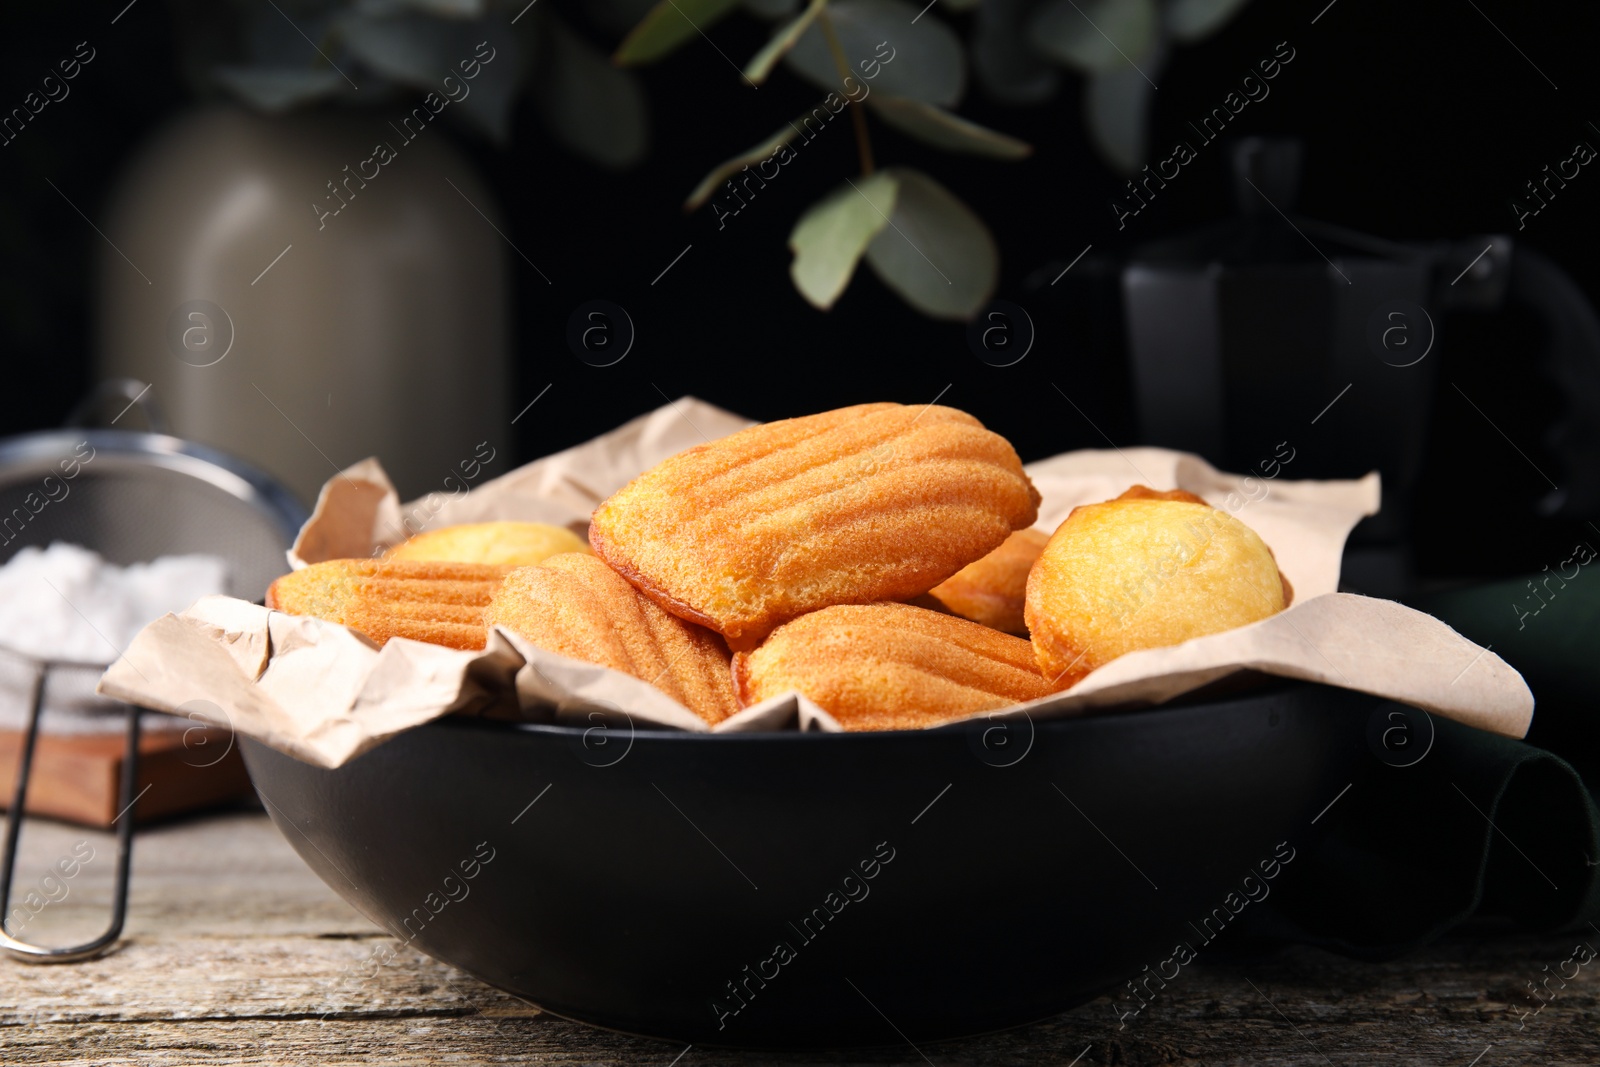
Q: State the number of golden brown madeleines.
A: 7